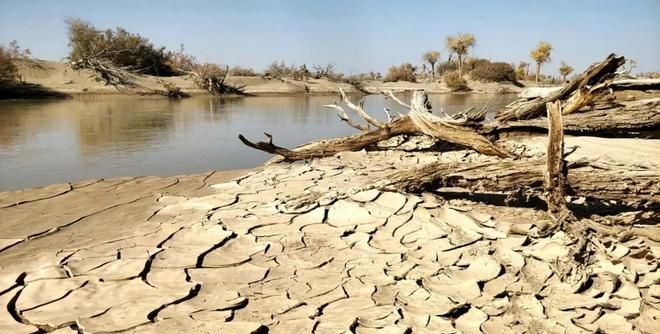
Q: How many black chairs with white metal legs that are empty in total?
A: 0